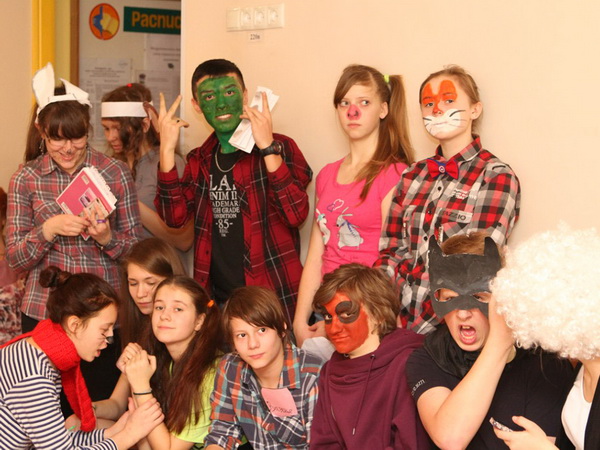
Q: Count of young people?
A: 12